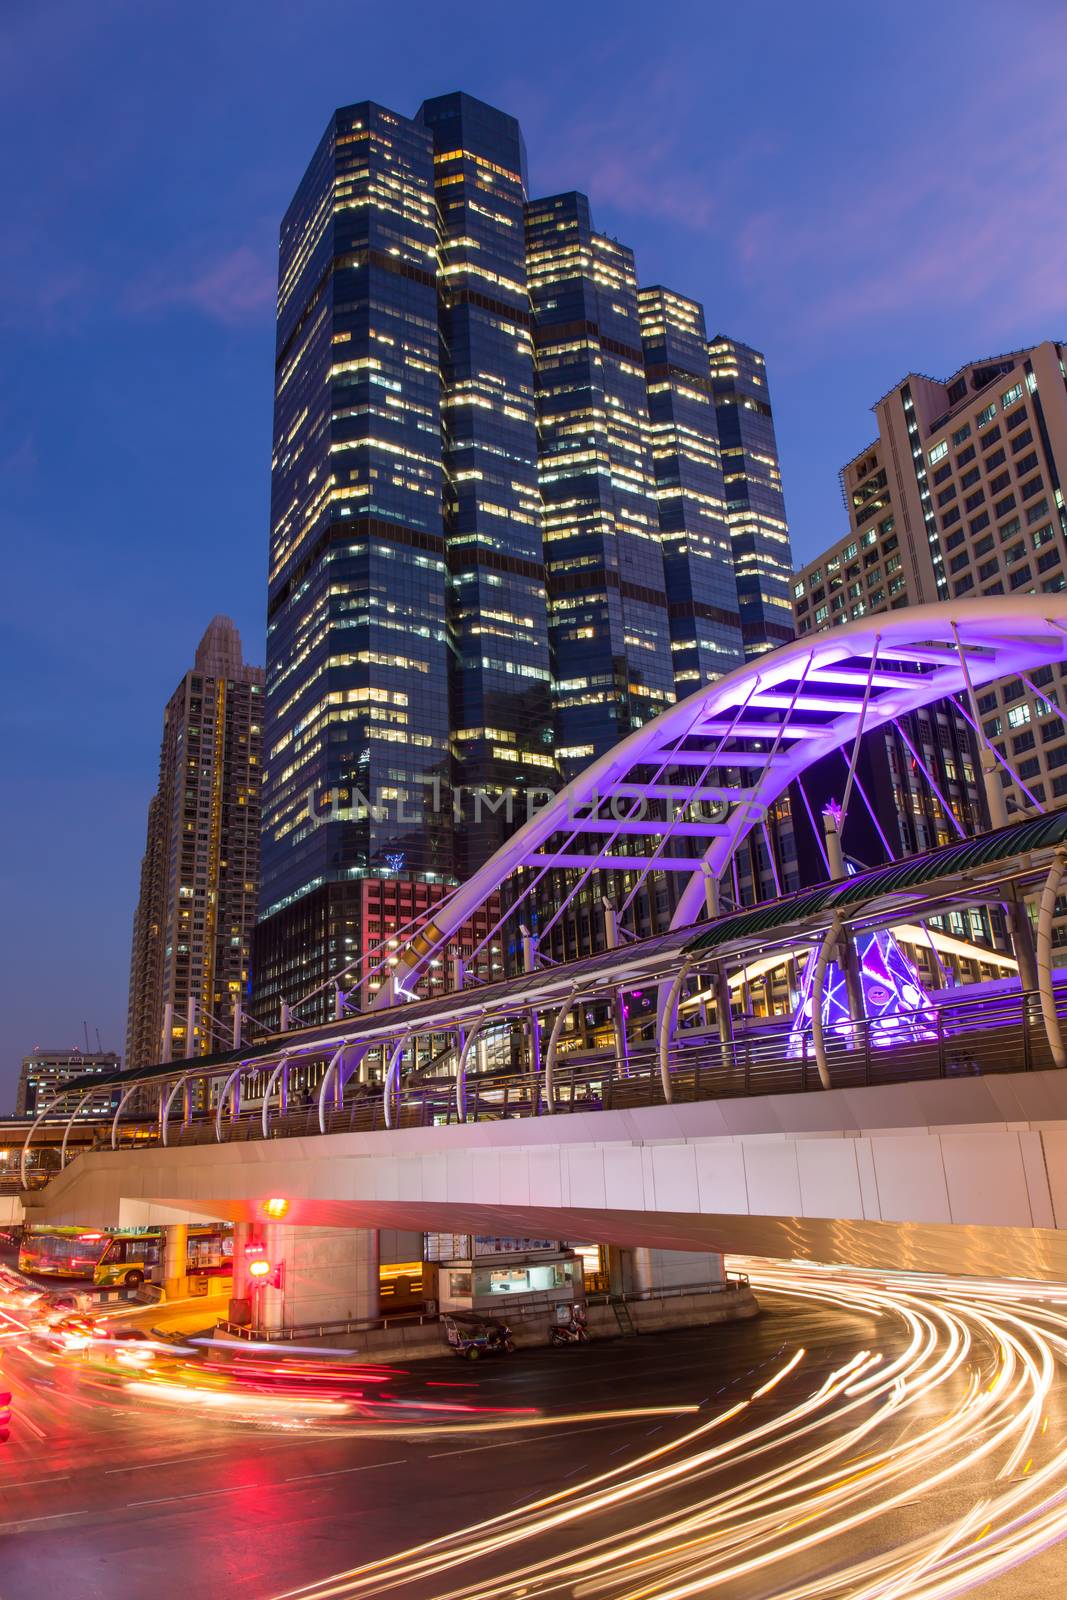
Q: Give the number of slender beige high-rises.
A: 1